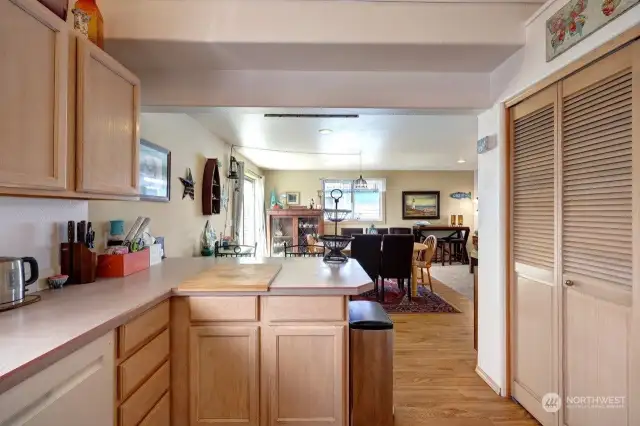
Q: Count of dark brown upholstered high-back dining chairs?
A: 5